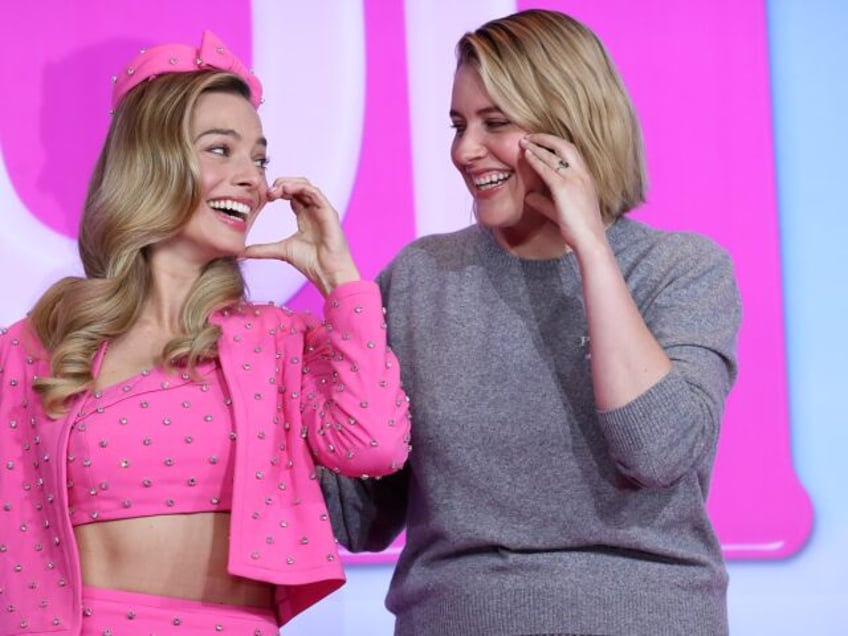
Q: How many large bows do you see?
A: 1